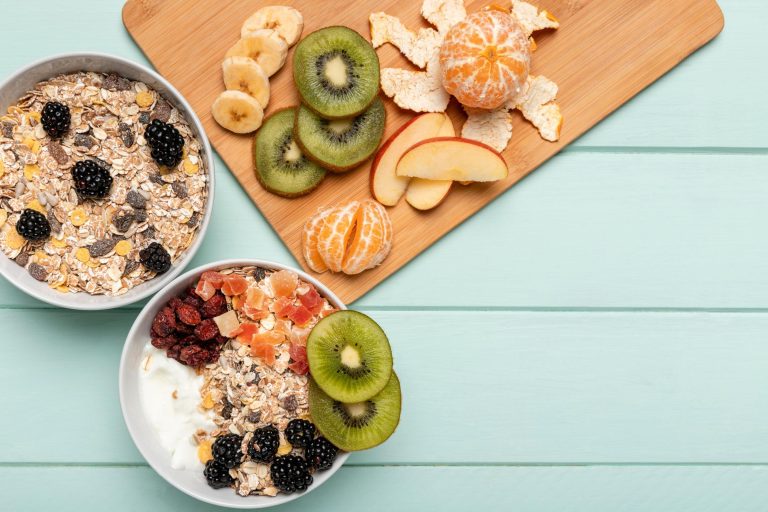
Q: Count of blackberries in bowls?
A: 11